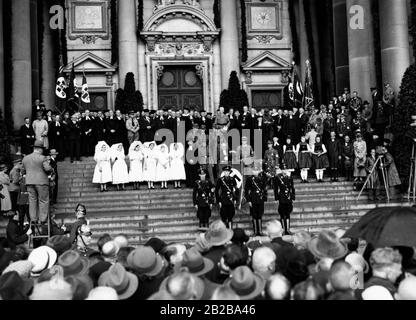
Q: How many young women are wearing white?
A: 6